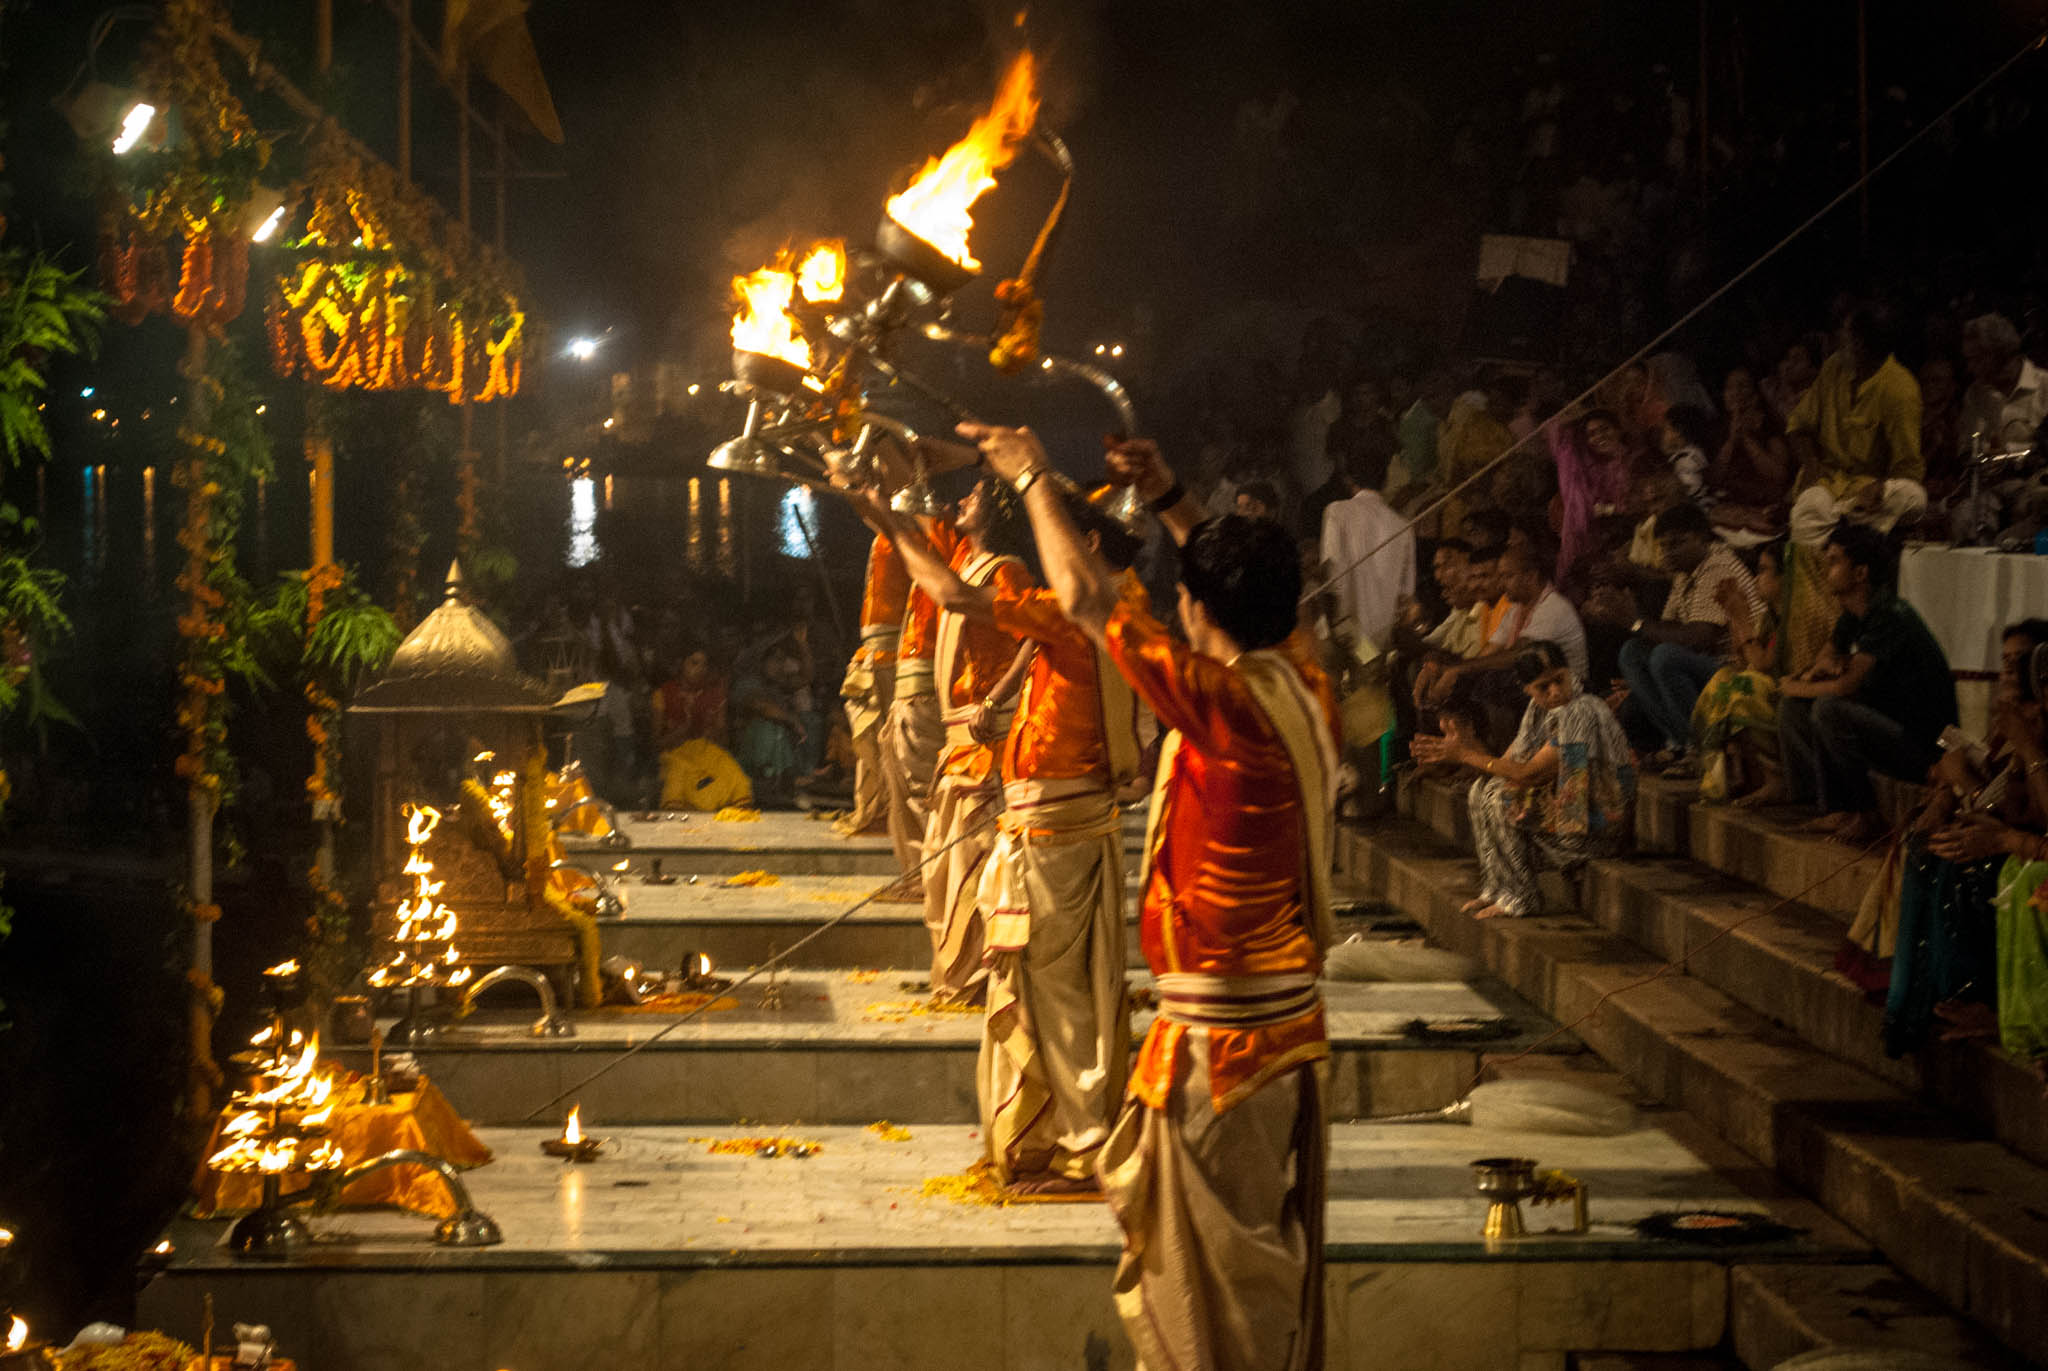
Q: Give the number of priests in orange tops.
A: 5